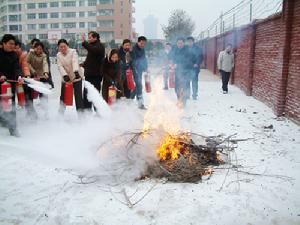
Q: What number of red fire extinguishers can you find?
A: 8